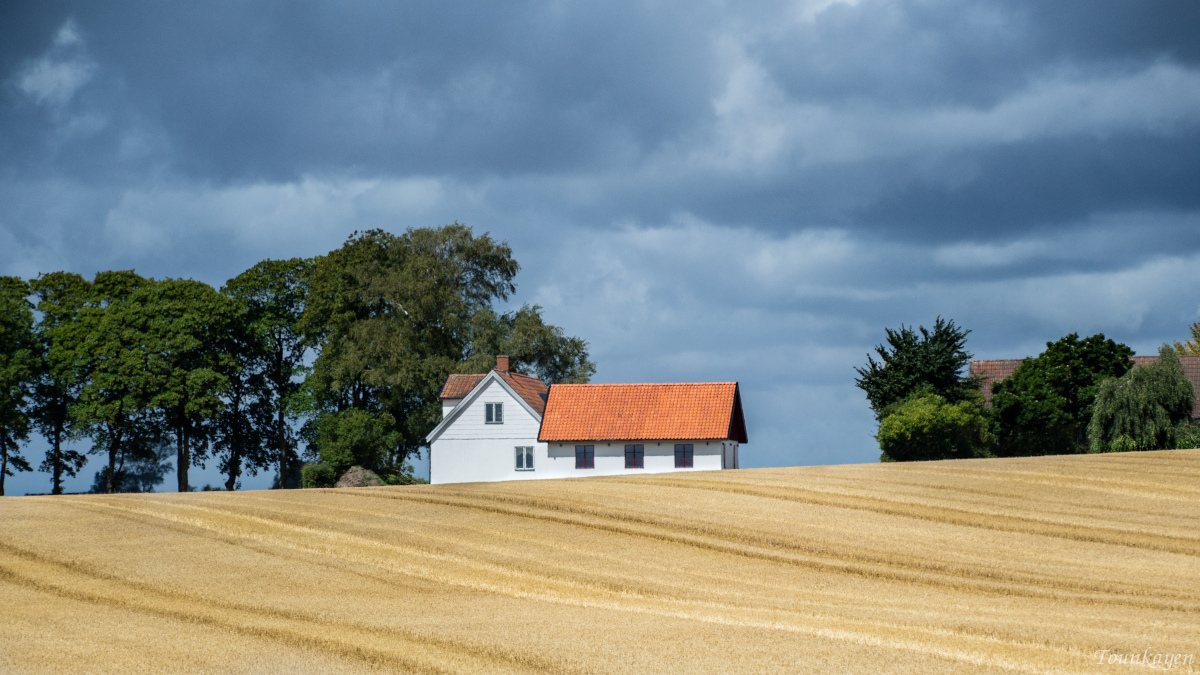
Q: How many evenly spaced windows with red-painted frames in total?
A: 3